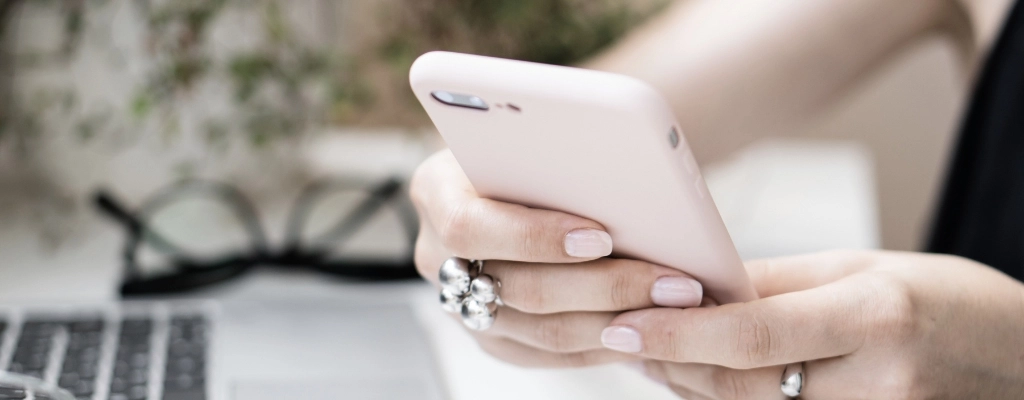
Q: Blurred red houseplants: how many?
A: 0